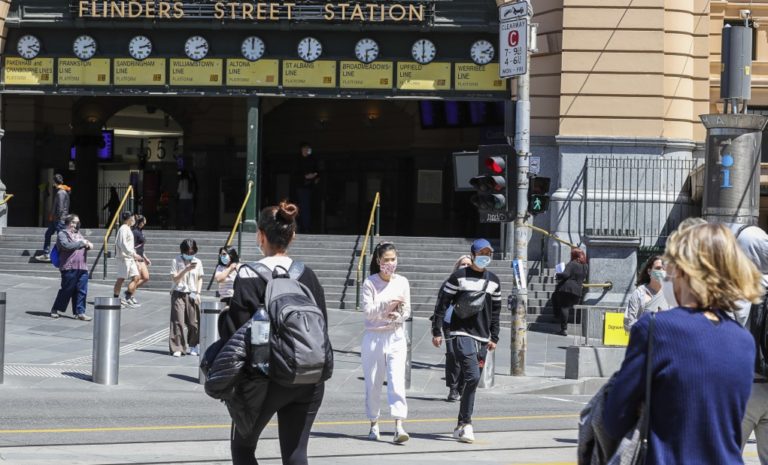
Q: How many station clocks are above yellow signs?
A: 9